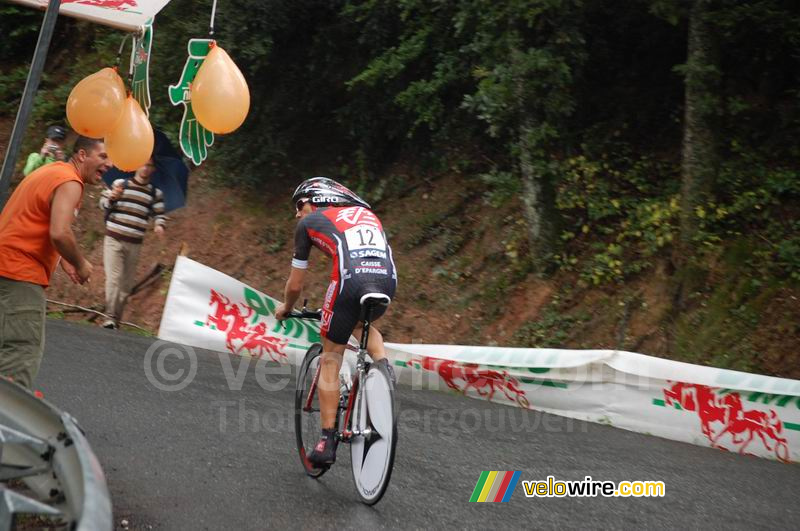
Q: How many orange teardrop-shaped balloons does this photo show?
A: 3